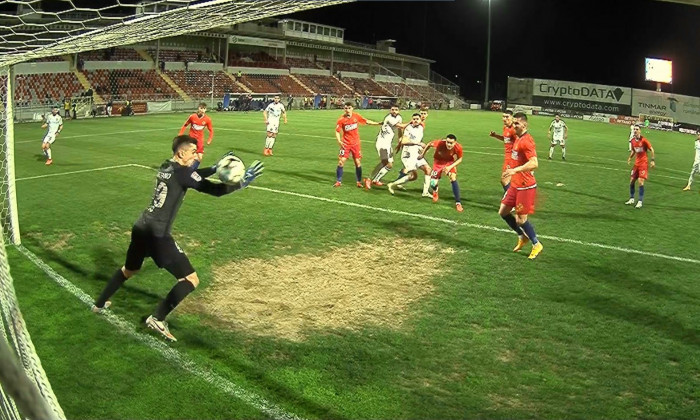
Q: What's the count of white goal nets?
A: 1